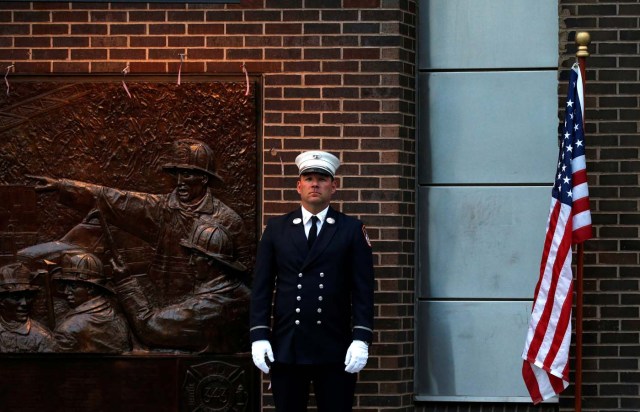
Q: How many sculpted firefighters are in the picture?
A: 4